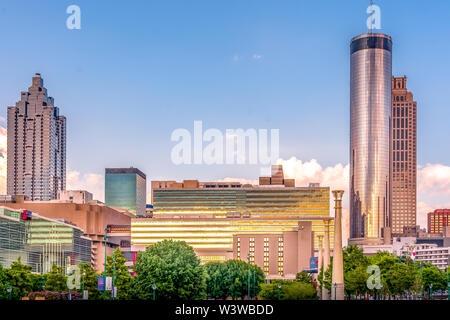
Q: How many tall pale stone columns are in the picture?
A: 3